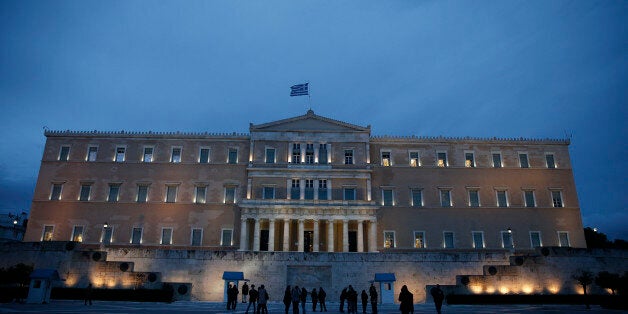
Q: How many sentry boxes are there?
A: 3